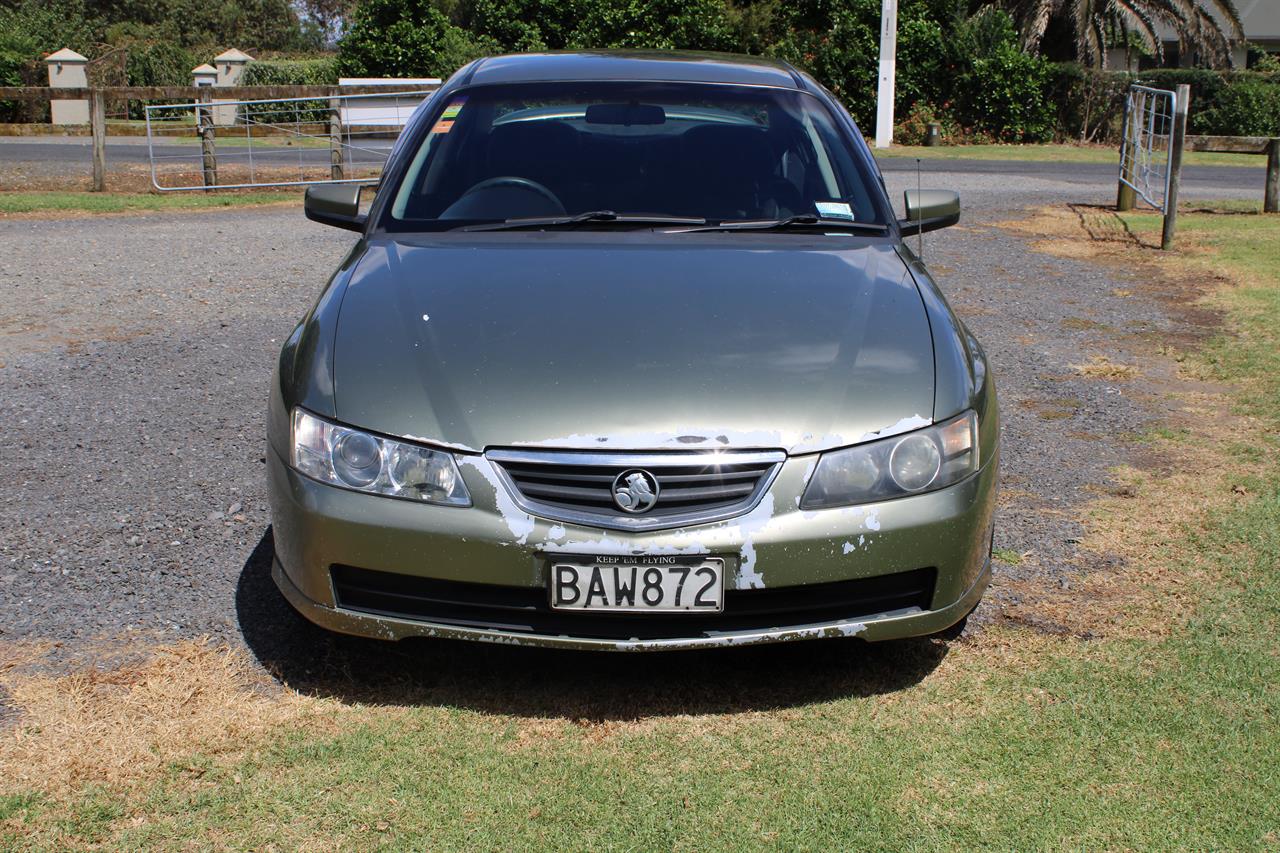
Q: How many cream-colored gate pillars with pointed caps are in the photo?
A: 3